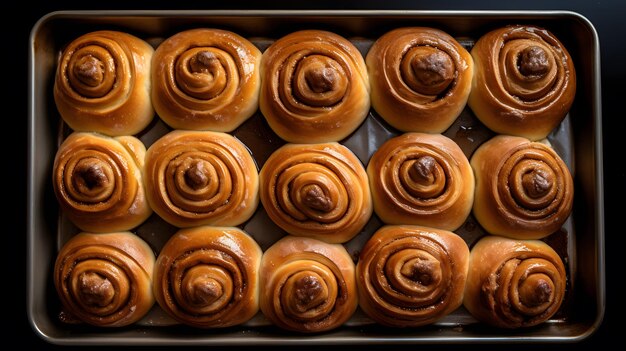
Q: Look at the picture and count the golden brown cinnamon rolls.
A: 15